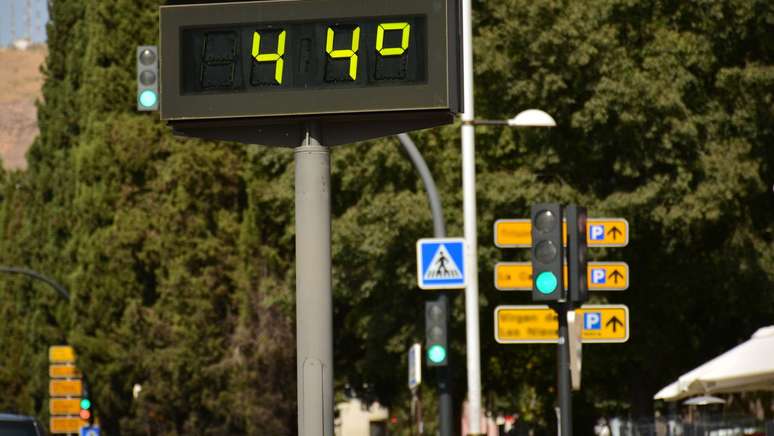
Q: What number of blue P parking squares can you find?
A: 3